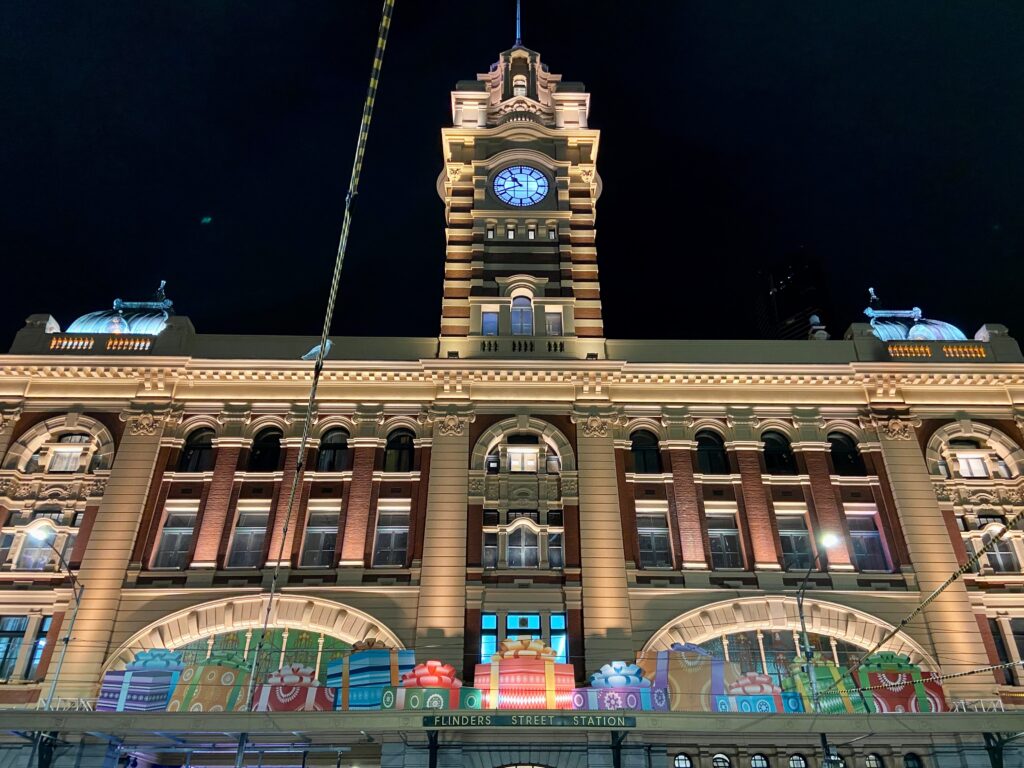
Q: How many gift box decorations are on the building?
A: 11